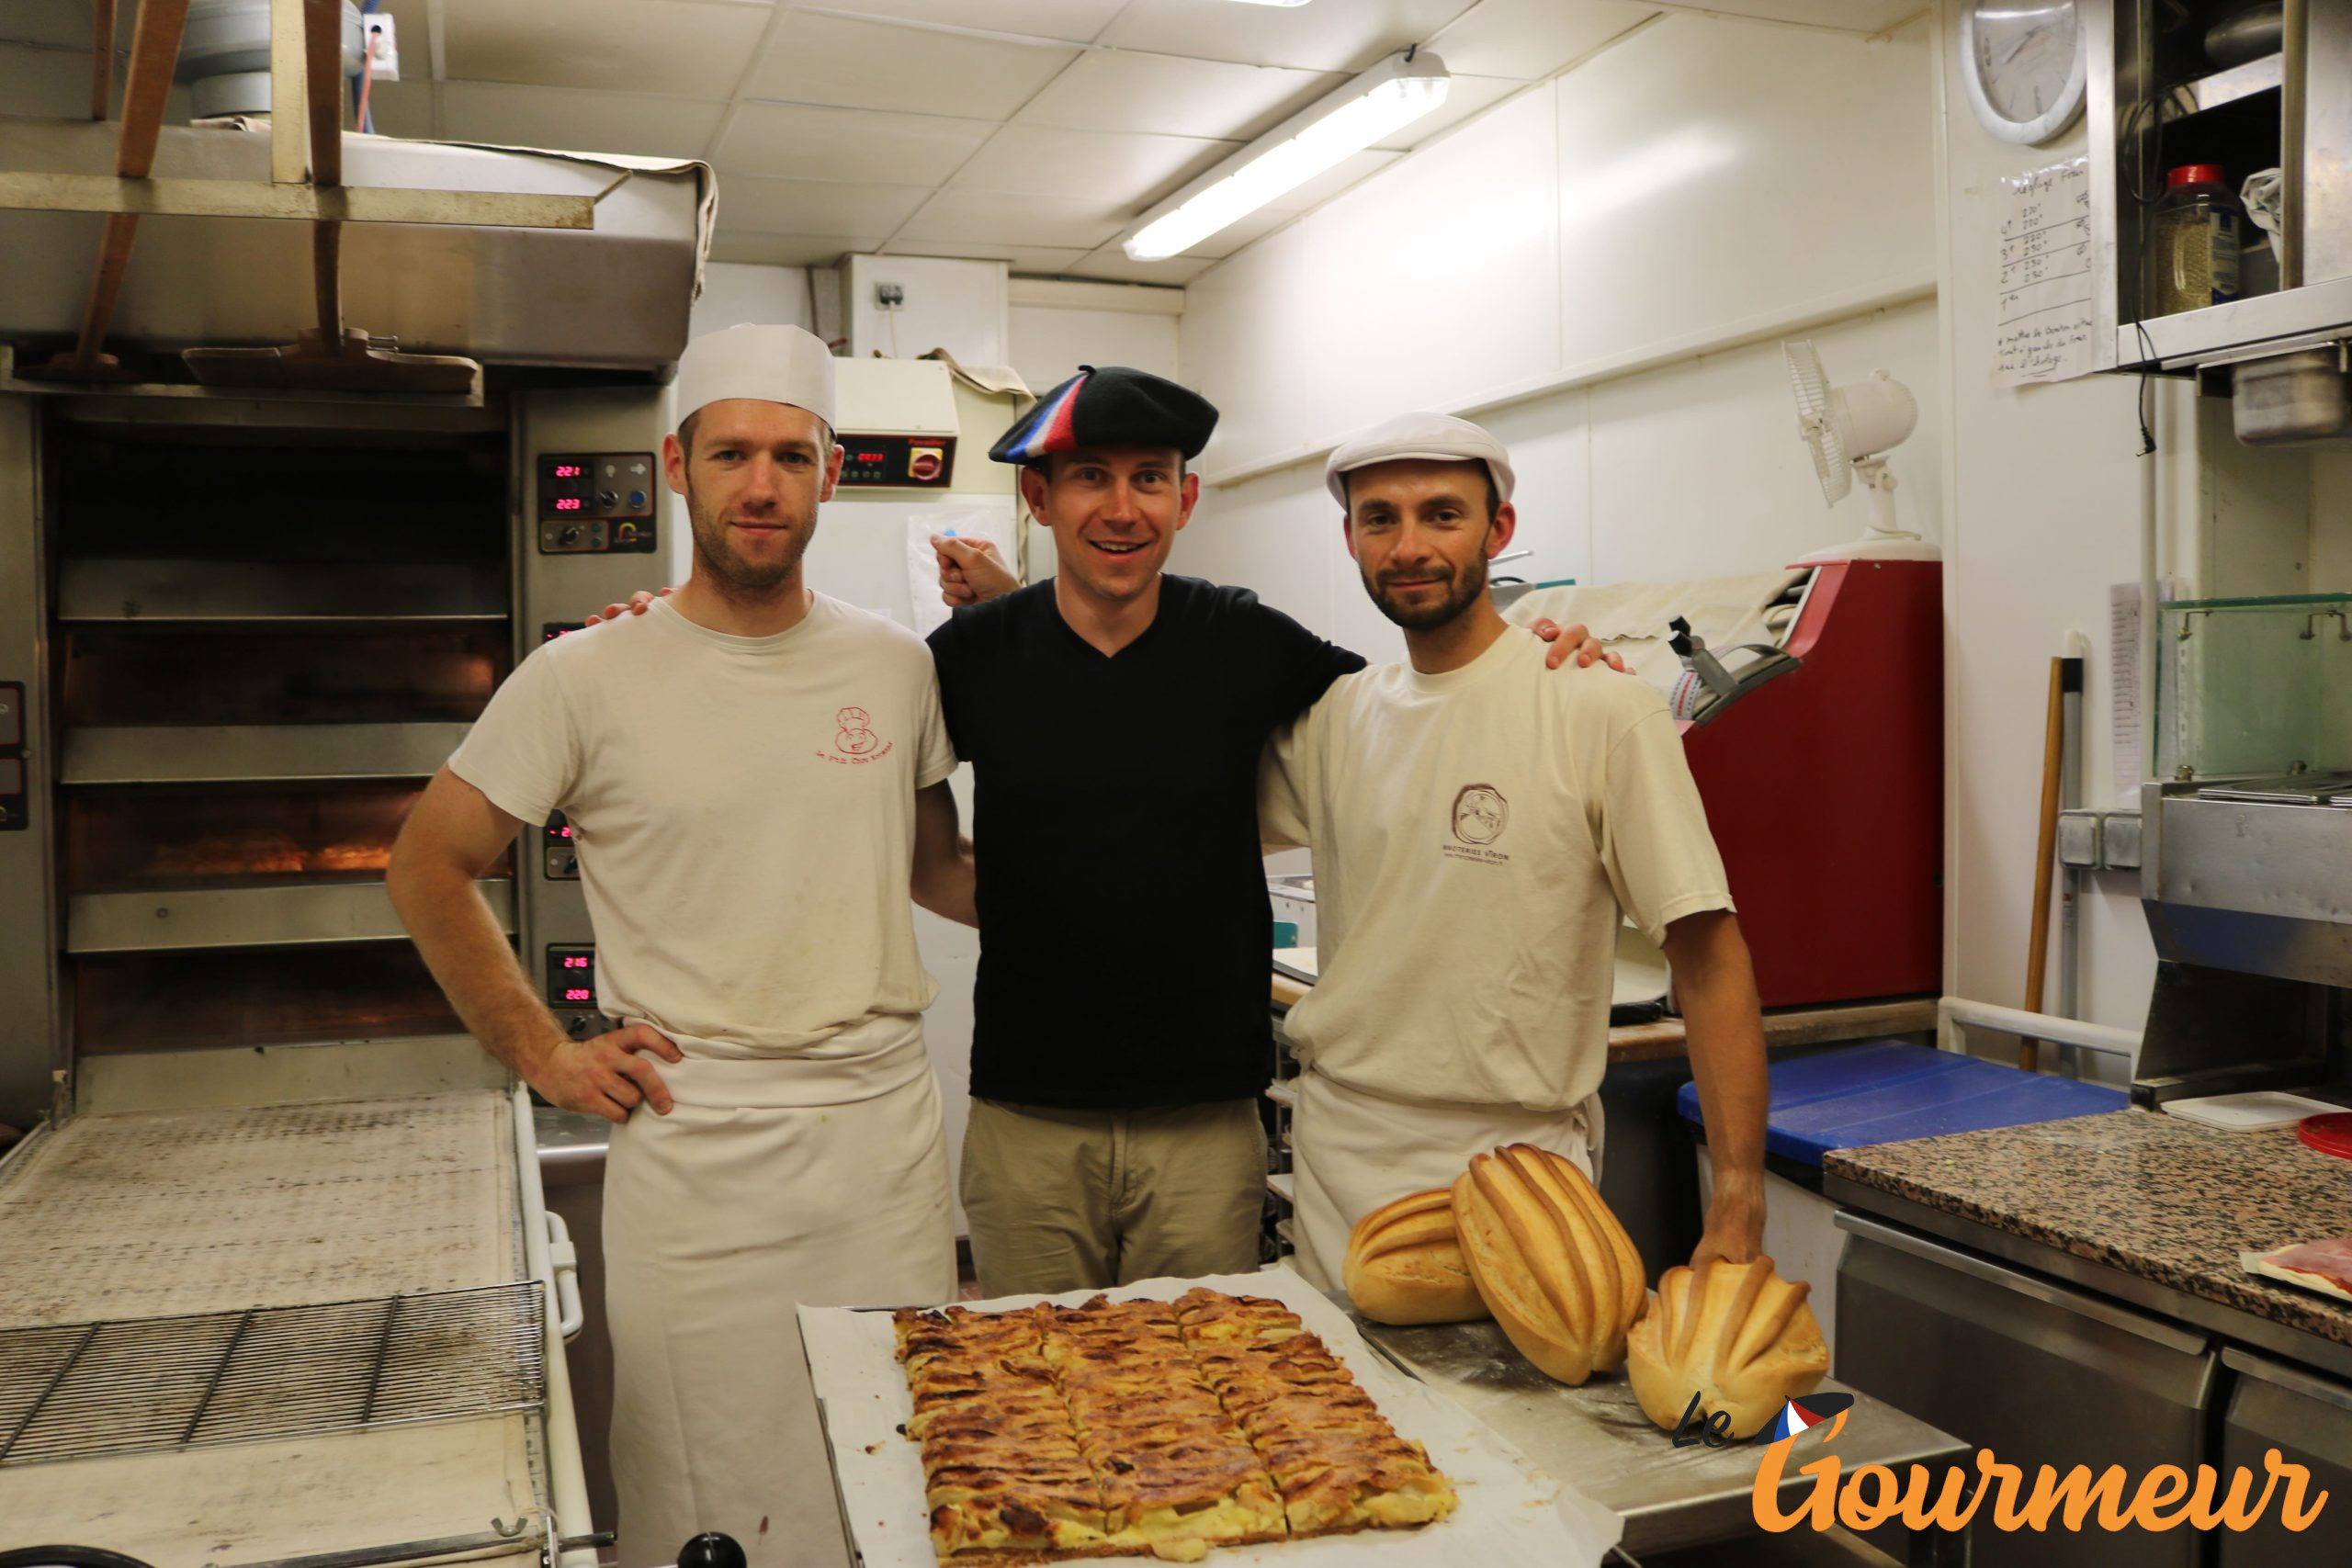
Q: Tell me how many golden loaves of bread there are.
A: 3